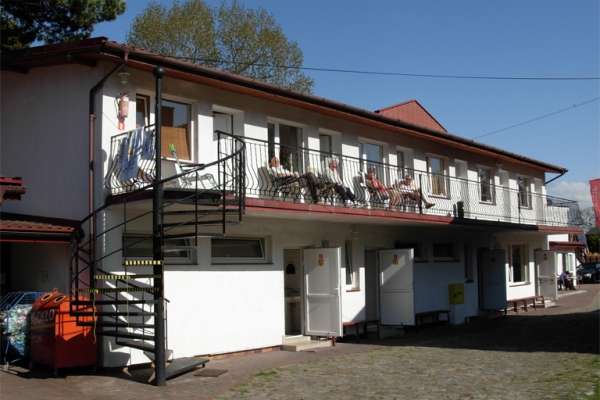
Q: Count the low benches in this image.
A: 3